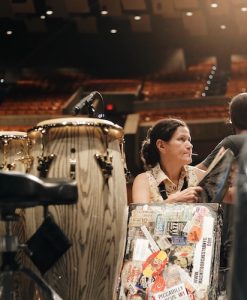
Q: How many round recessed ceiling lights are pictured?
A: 10